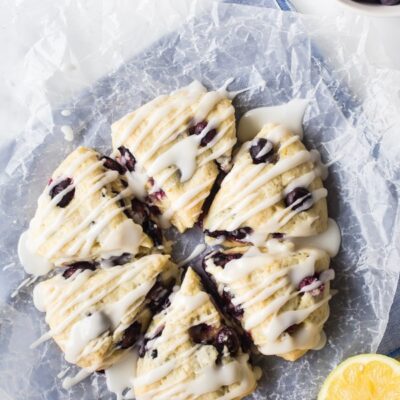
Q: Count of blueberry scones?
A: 6